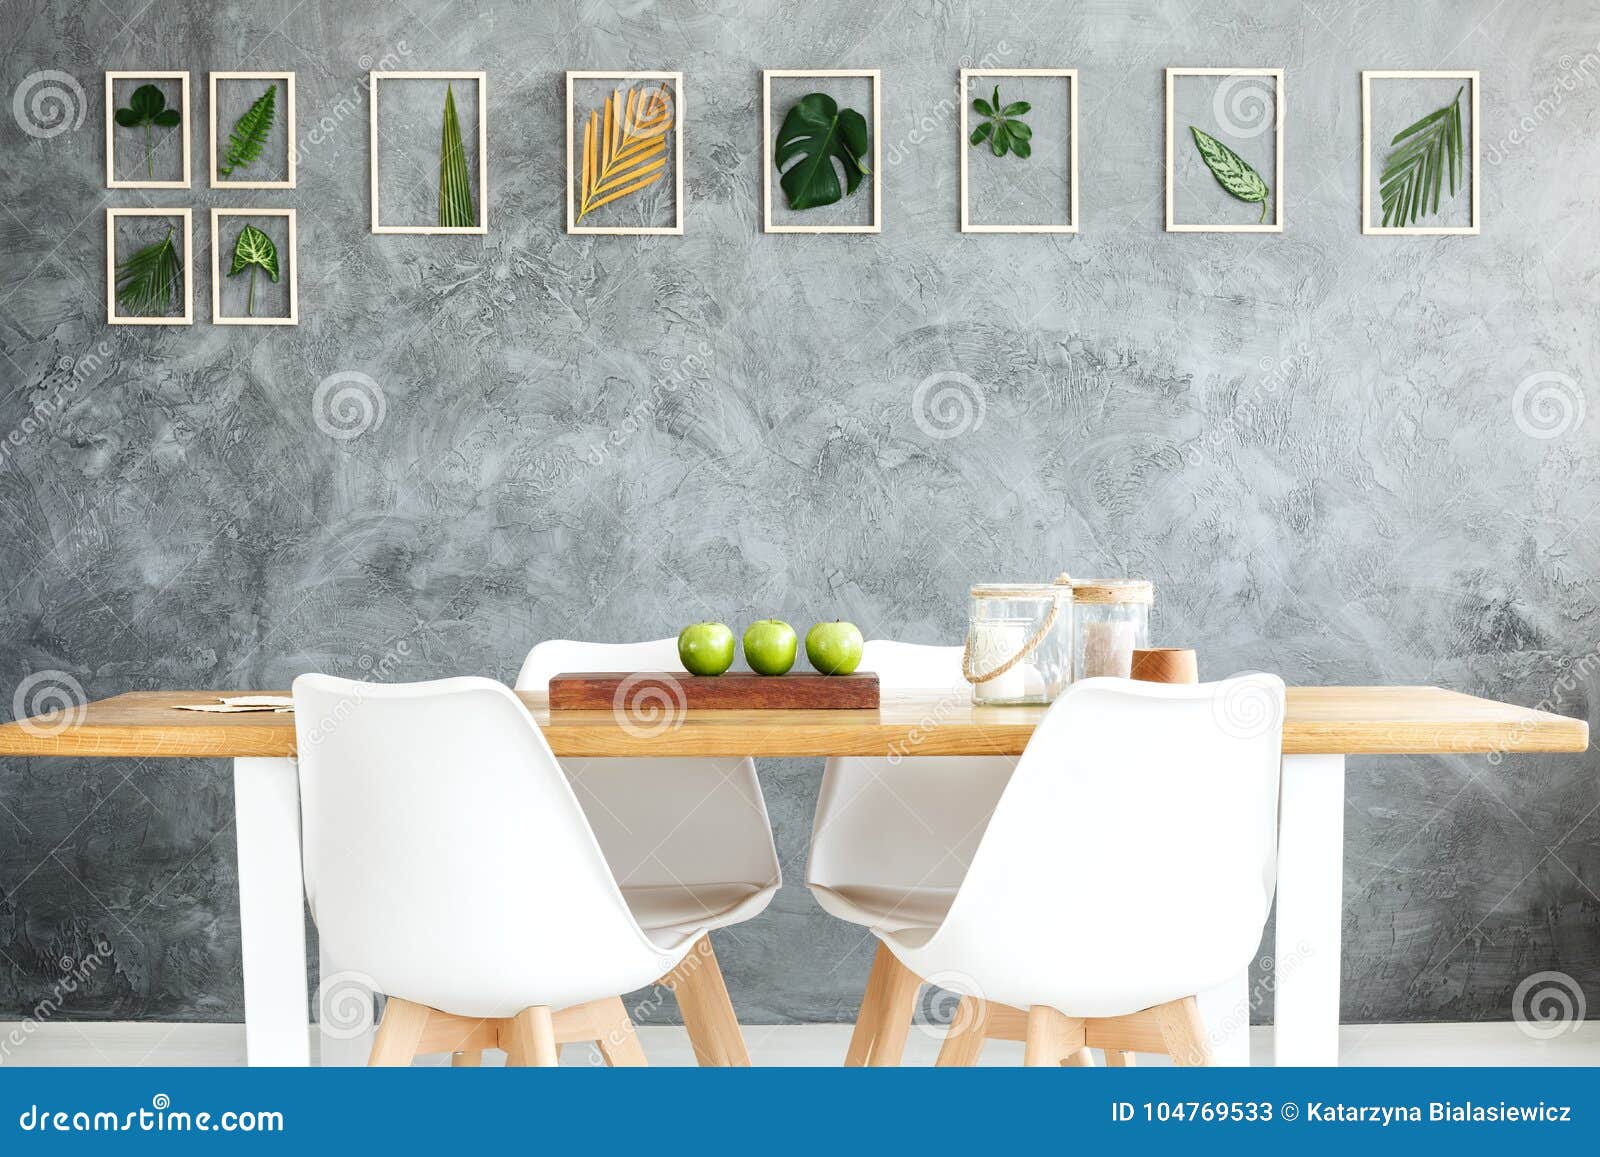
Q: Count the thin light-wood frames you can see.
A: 10